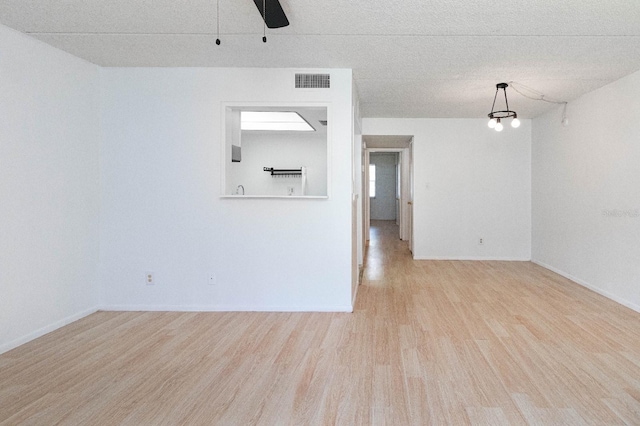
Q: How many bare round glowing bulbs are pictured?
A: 3